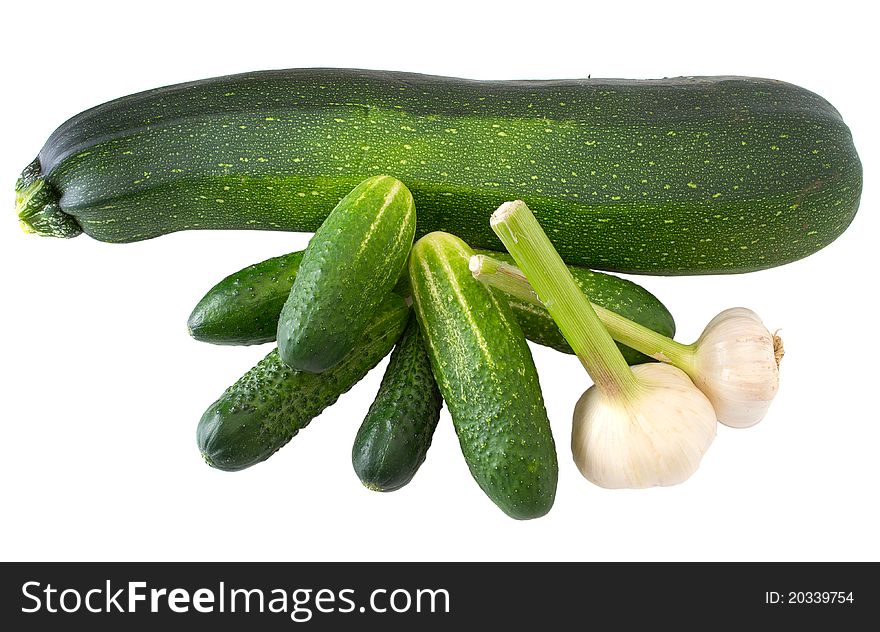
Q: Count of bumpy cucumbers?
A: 6